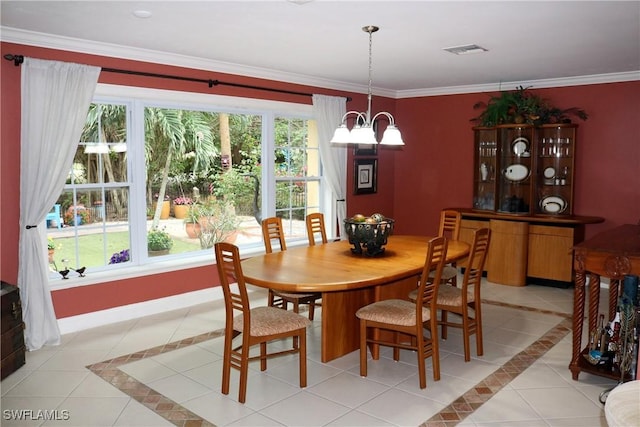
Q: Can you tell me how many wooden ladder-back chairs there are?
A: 6